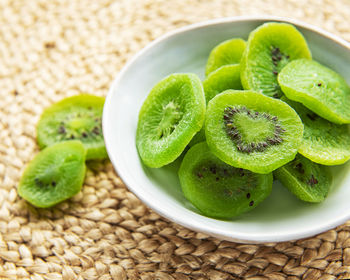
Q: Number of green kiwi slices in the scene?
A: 11